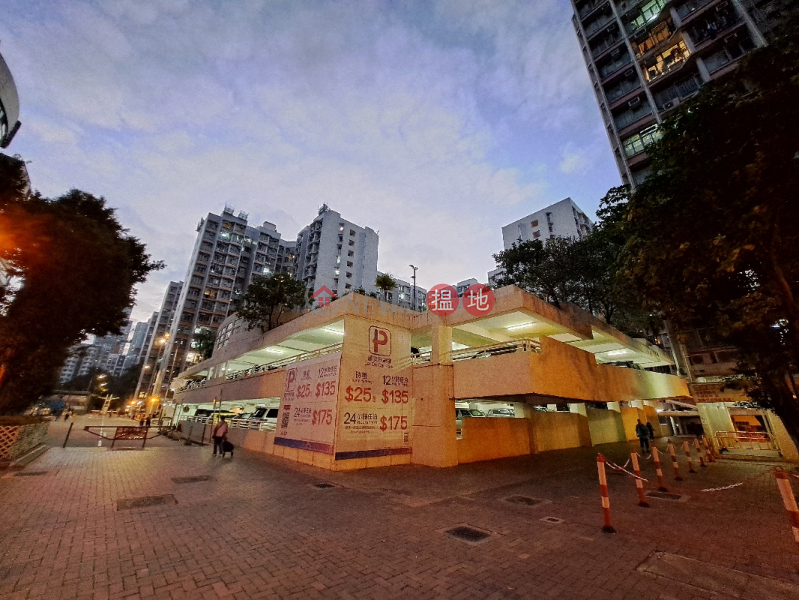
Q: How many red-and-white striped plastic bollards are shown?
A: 8